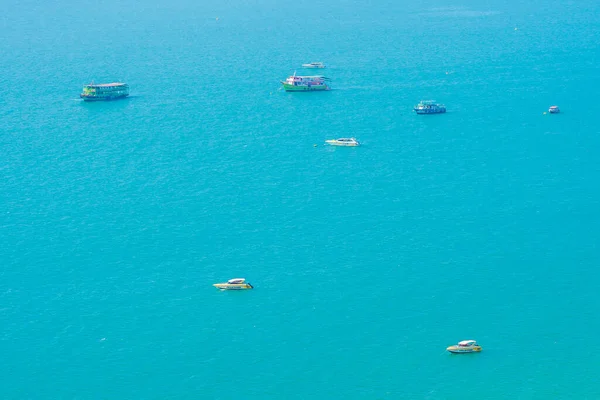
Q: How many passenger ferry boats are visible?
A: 3